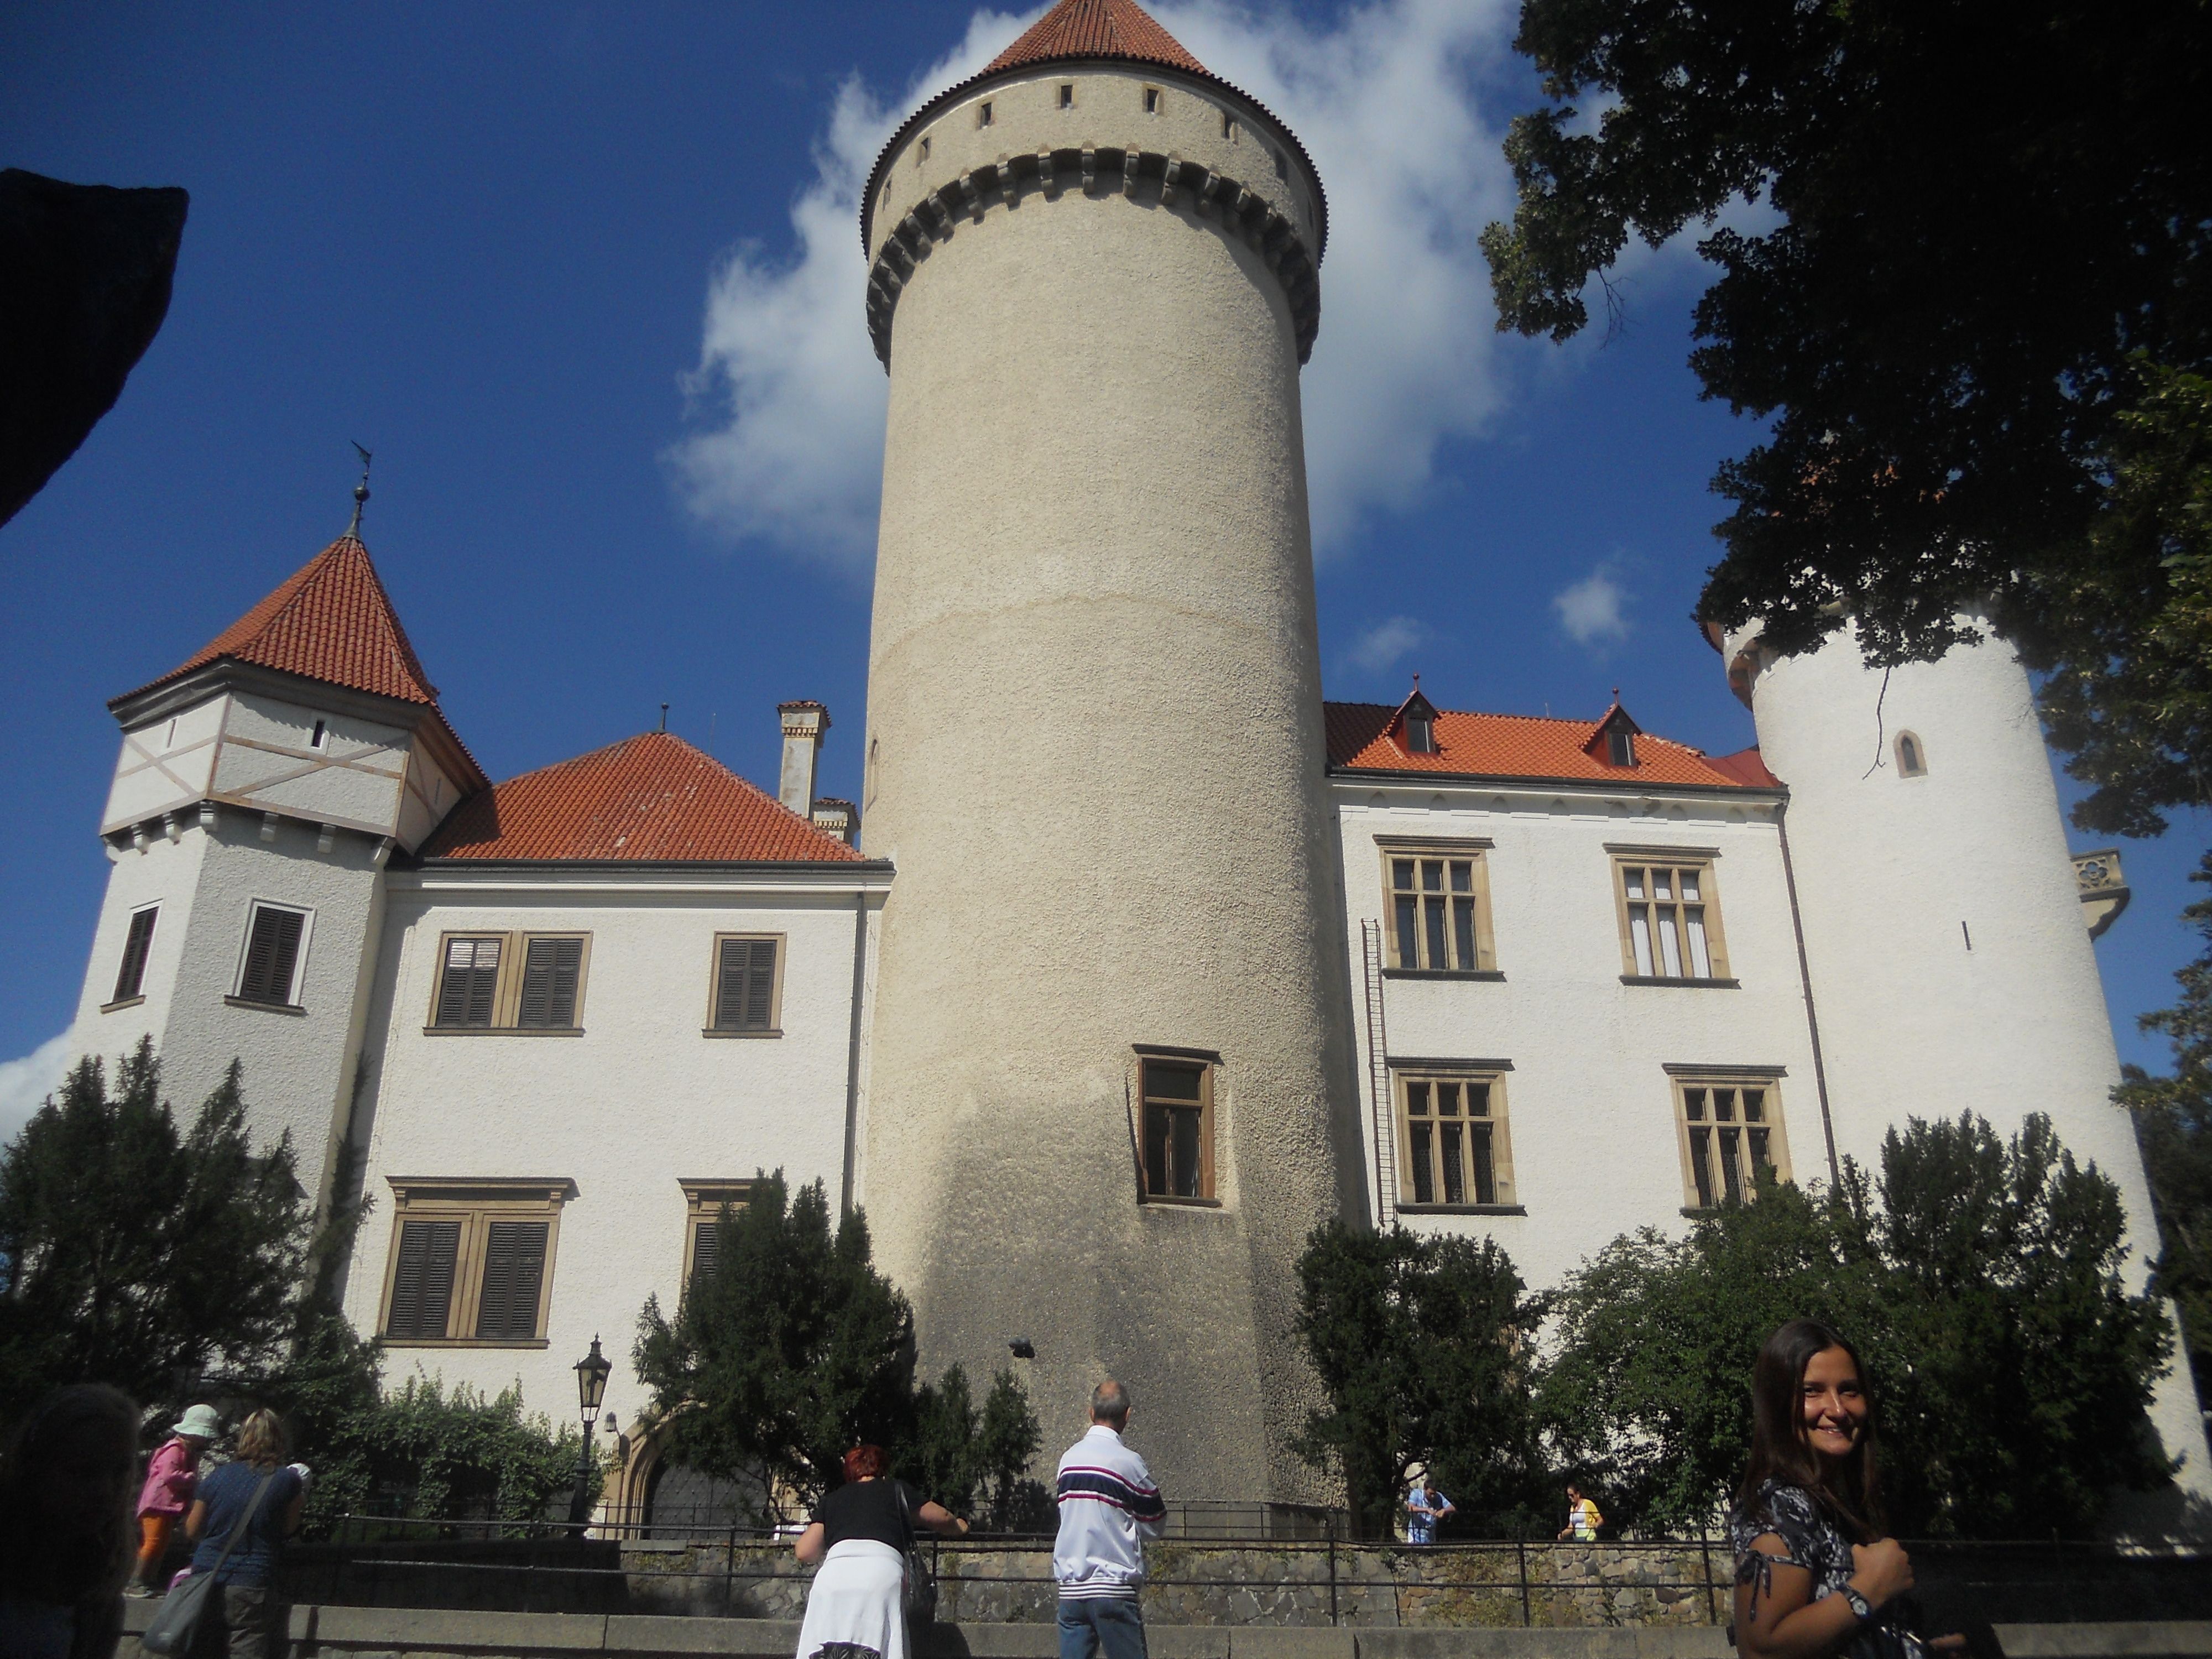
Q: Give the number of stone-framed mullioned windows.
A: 4